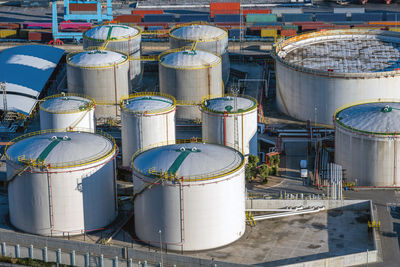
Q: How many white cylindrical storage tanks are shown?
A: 11